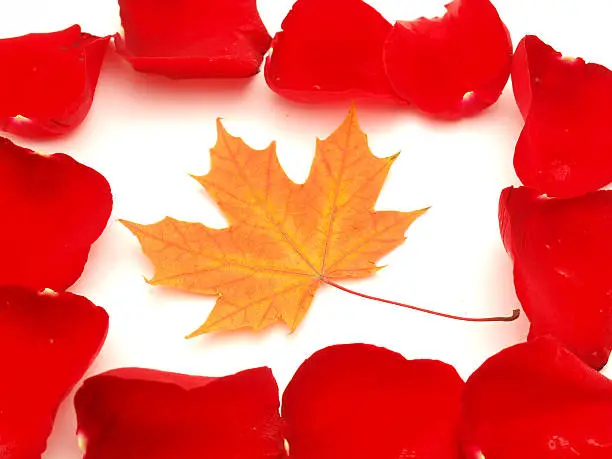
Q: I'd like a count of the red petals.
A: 11